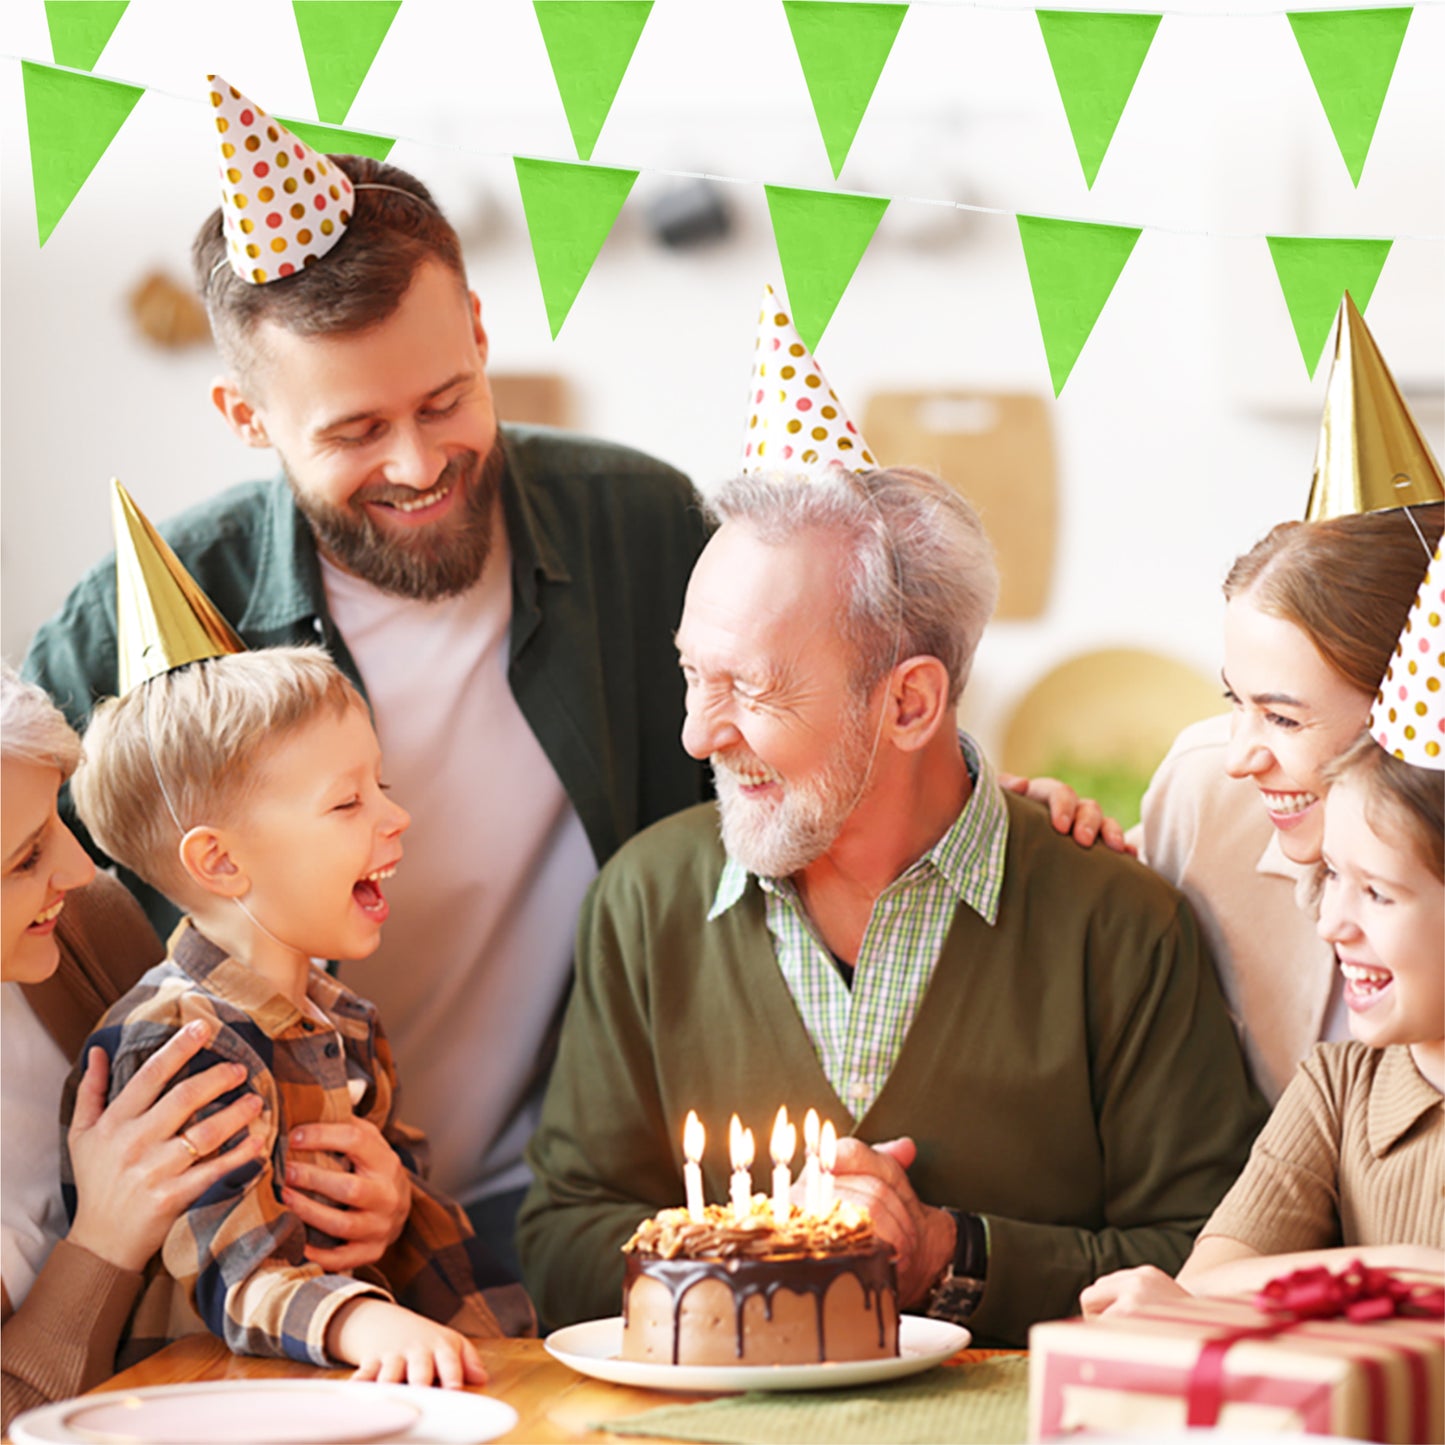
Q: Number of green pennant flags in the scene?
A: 12